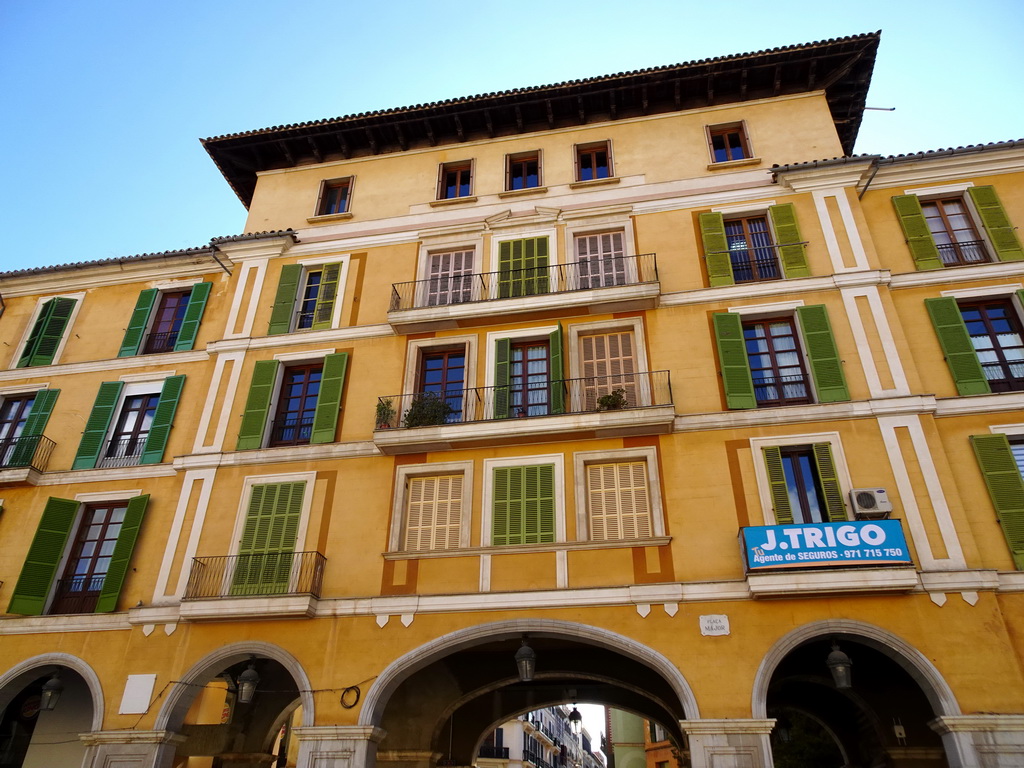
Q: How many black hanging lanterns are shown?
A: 5